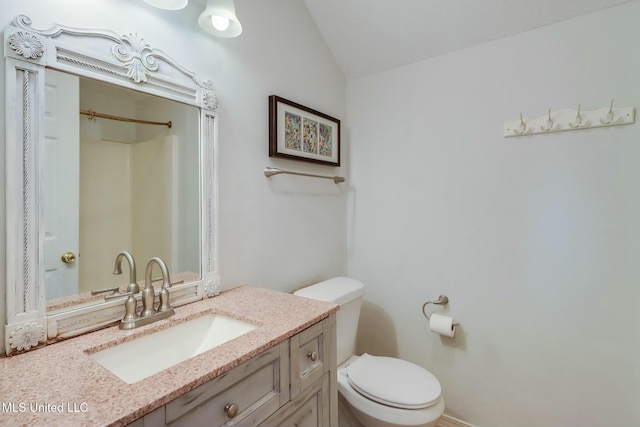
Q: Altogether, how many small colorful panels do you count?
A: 3